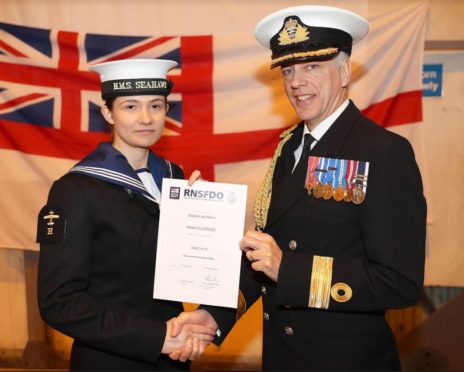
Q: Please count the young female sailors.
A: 1